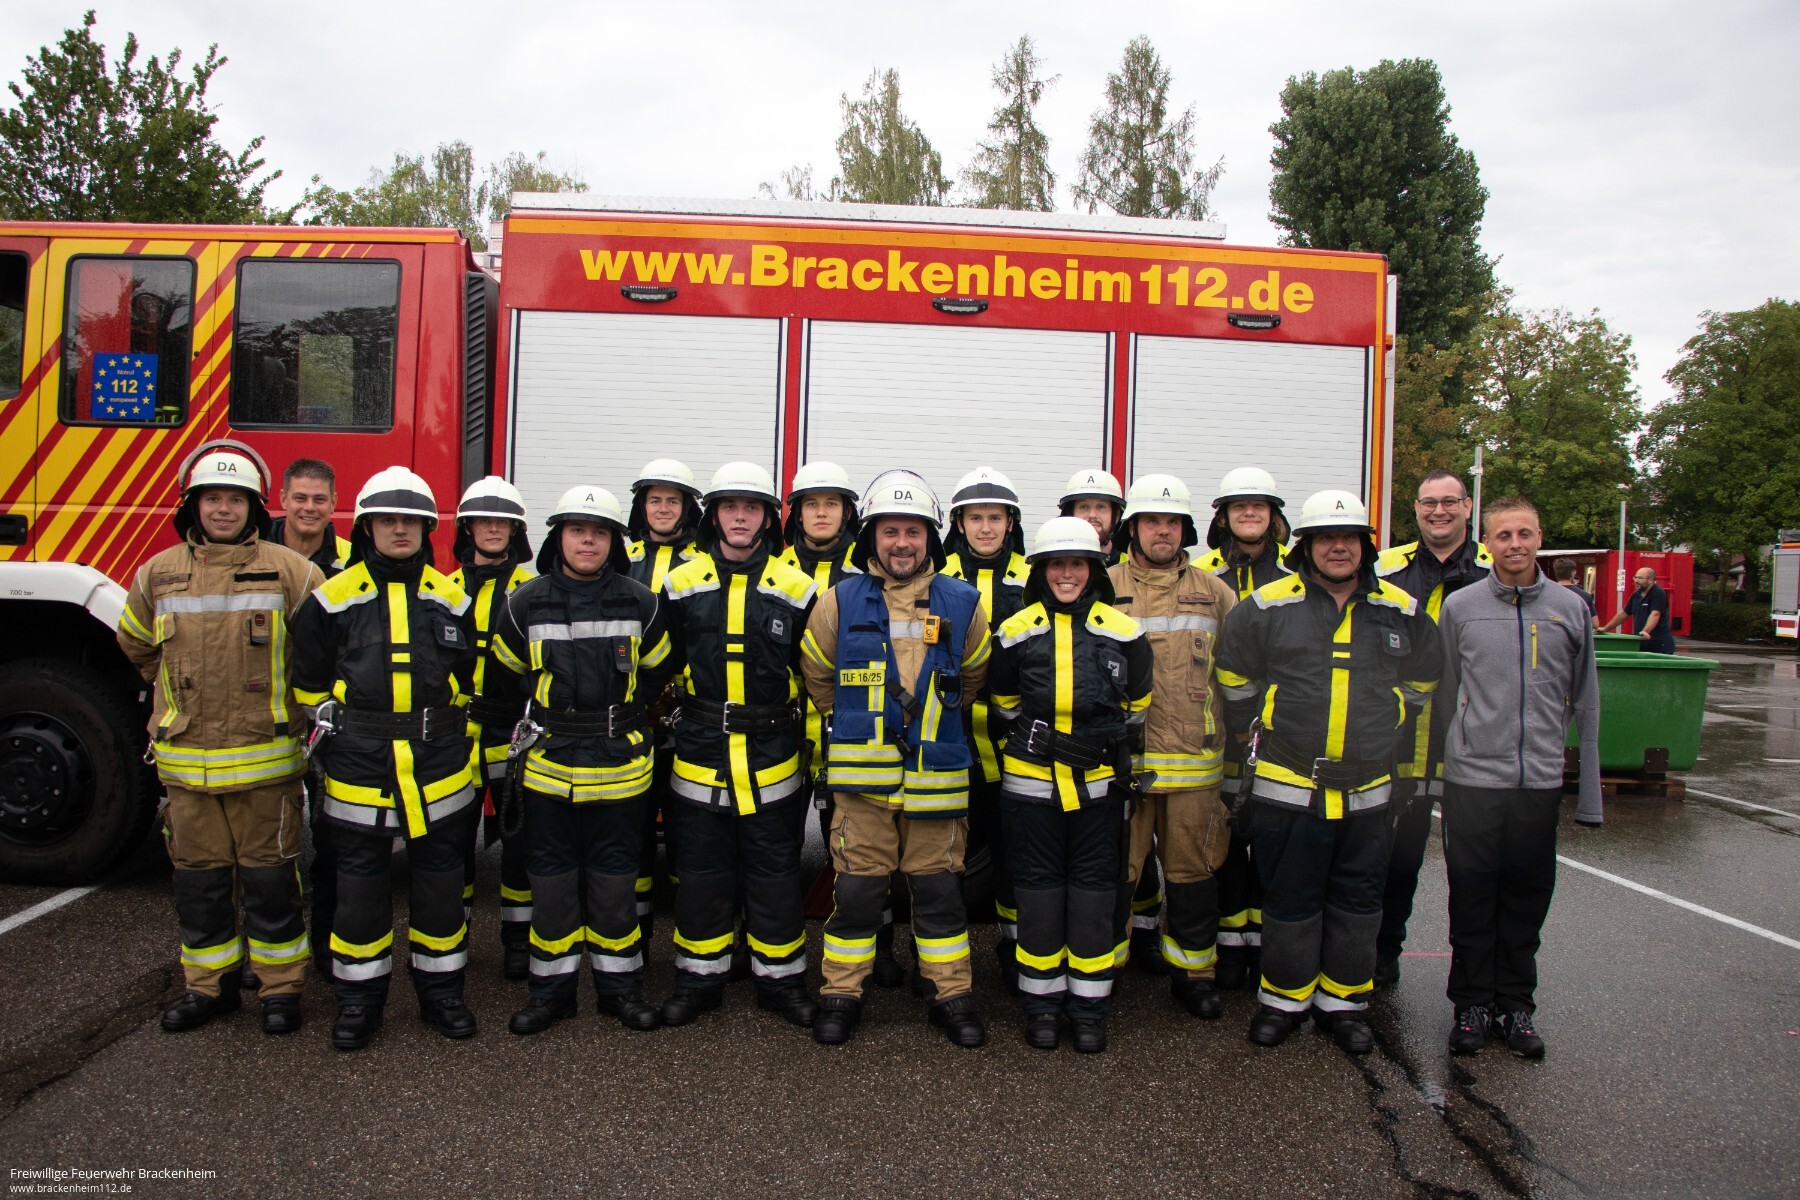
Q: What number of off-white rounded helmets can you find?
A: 14